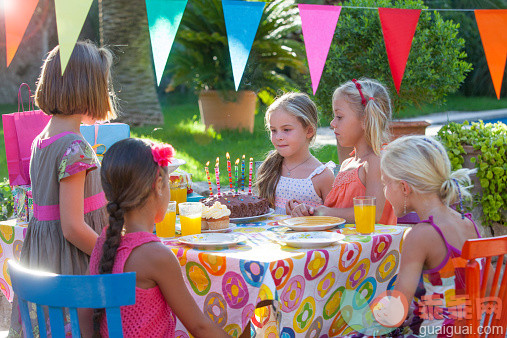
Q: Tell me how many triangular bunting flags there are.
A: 7